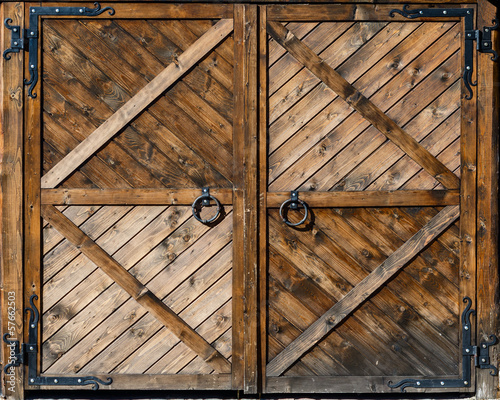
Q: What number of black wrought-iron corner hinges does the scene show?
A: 4